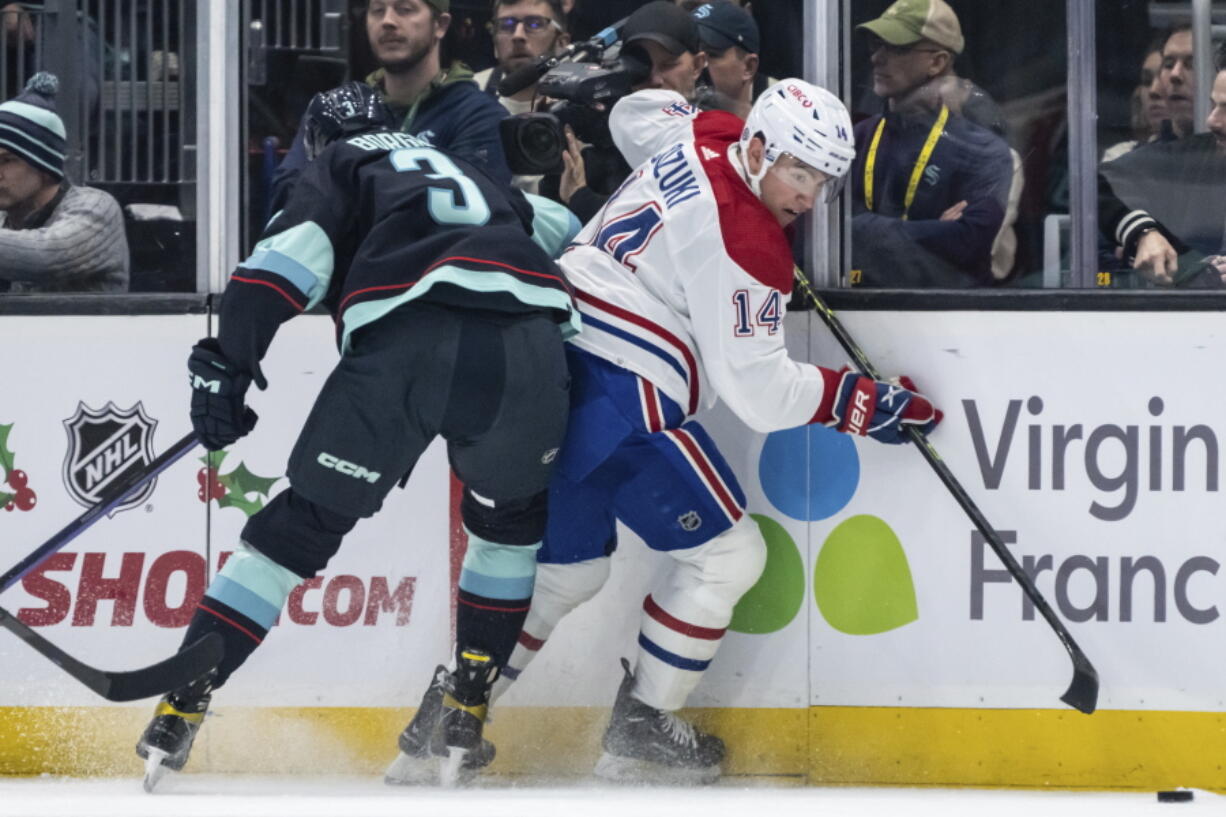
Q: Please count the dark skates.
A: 4